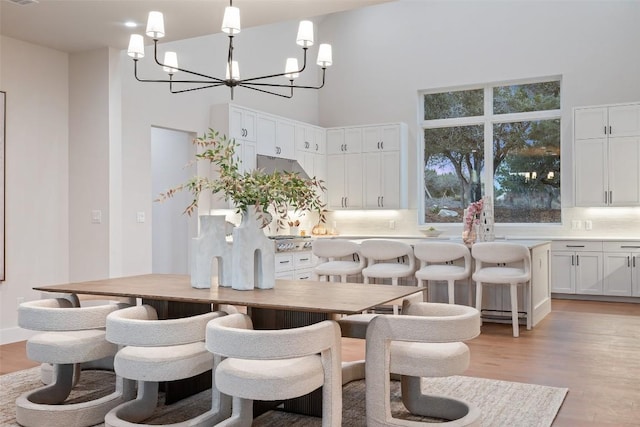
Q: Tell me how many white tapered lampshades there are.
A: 8